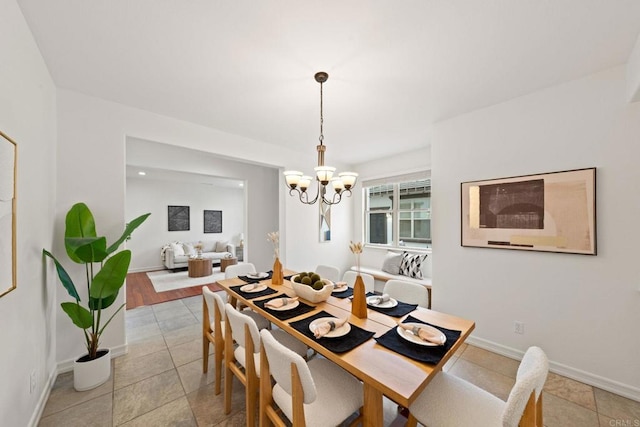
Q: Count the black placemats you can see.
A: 8